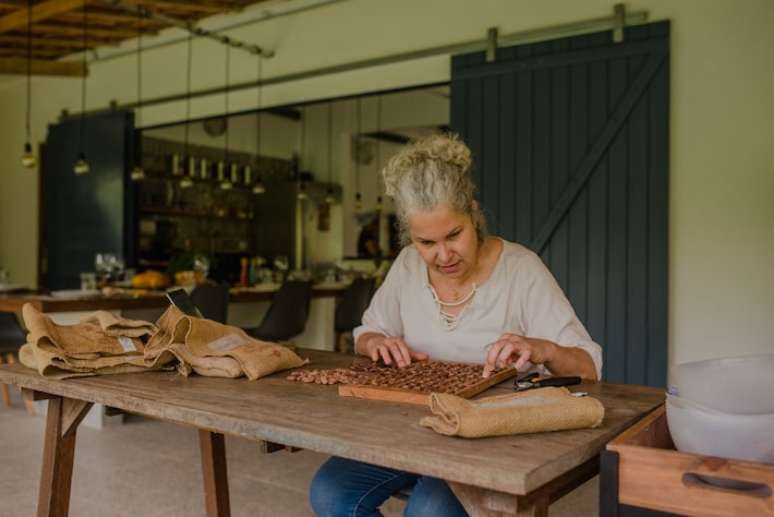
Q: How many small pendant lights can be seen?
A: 10